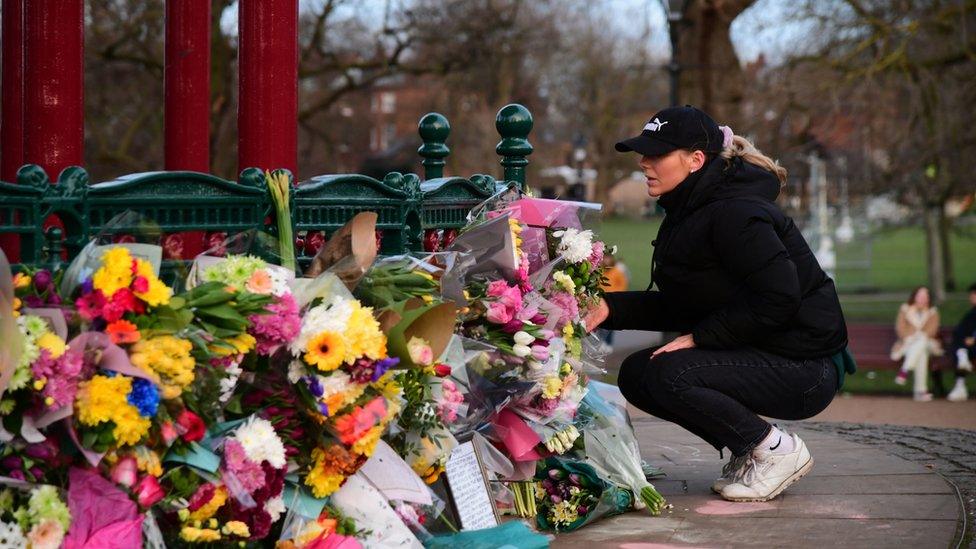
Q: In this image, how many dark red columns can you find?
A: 4